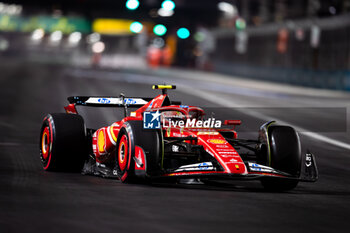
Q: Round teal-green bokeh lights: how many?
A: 5